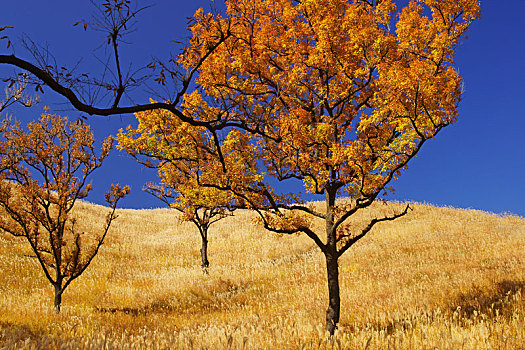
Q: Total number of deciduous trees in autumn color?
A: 3